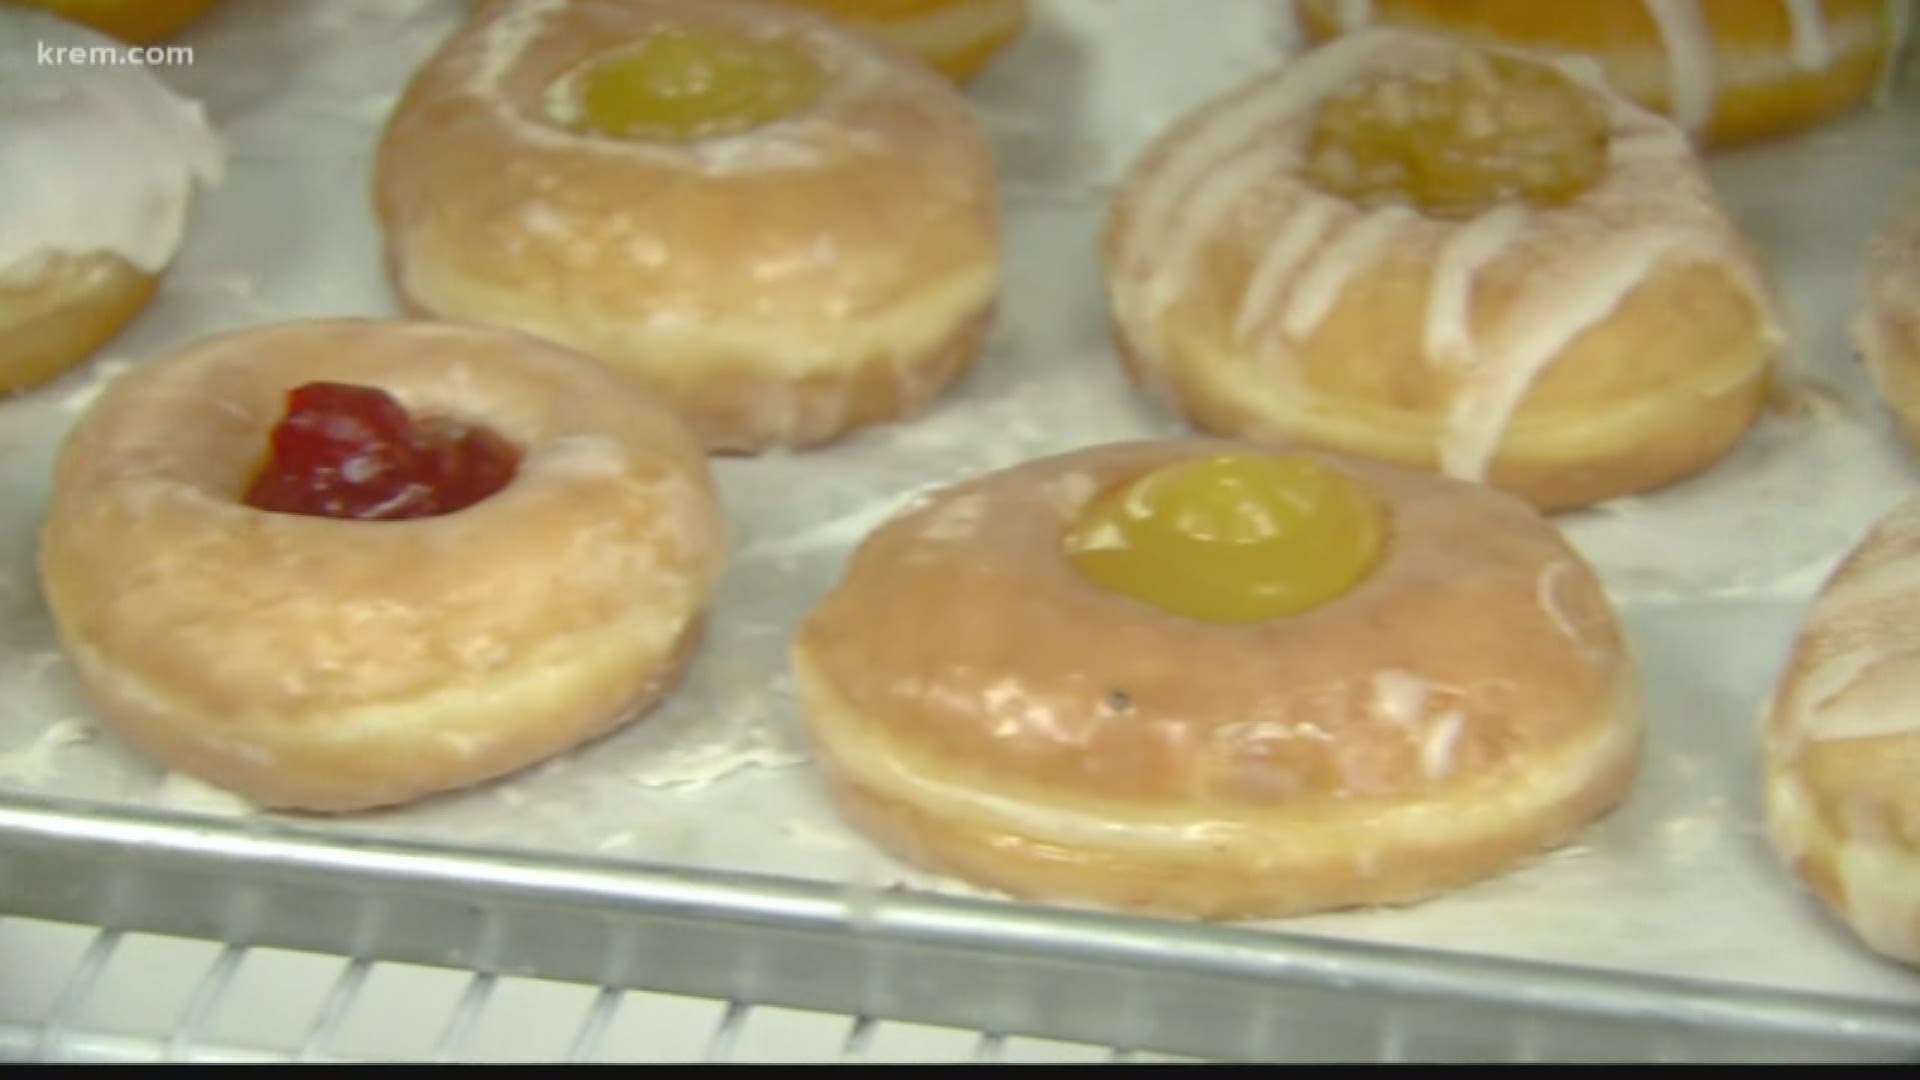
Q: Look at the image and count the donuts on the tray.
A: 10